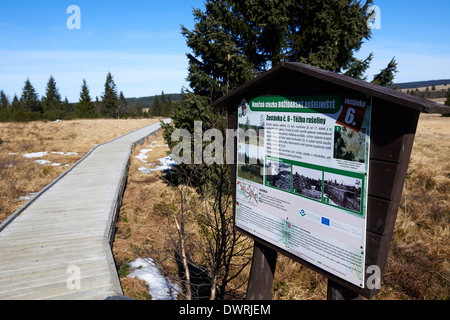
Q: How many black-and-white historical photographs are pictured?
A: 3